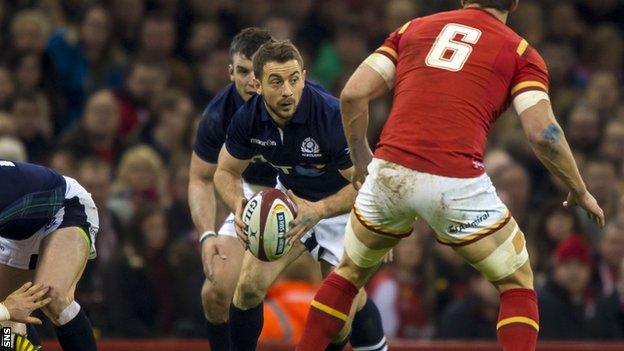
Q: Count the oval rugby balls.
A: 1